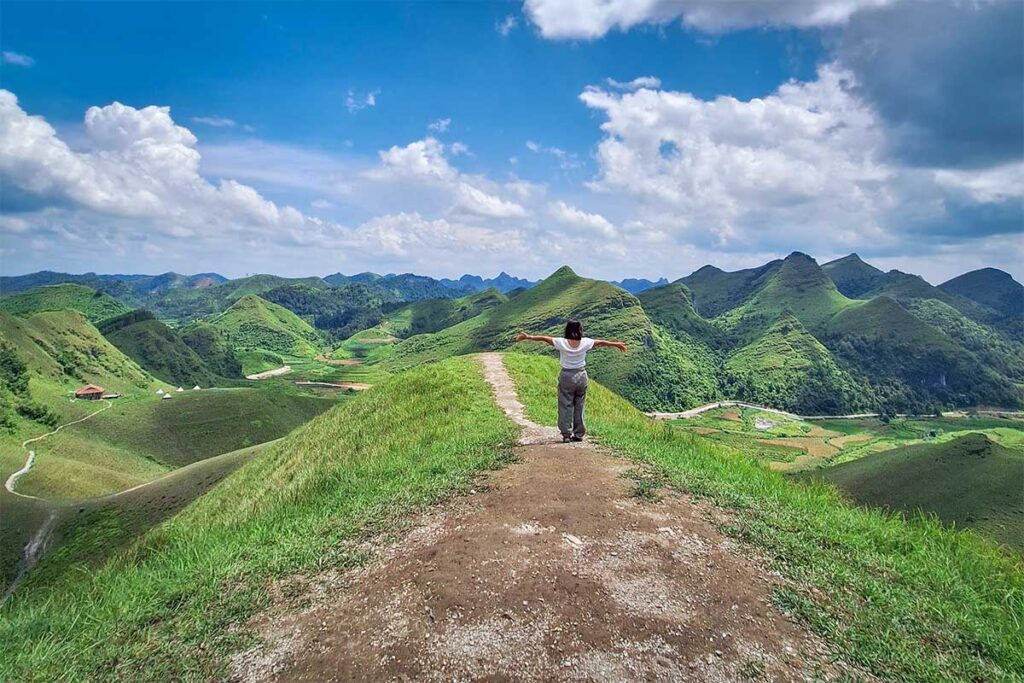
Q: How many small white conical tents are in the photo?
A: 4